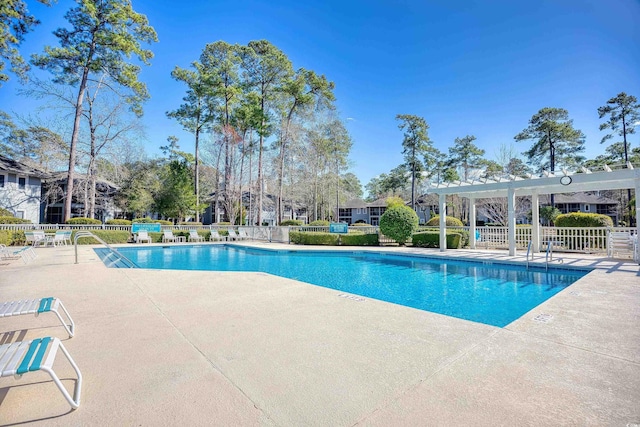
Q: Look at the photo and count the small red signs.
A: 0